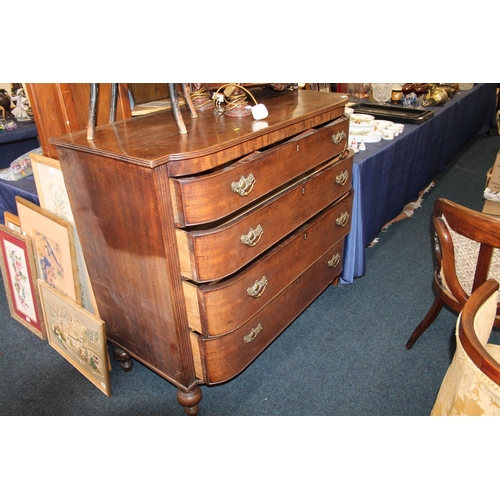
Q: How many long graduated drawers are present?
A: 4